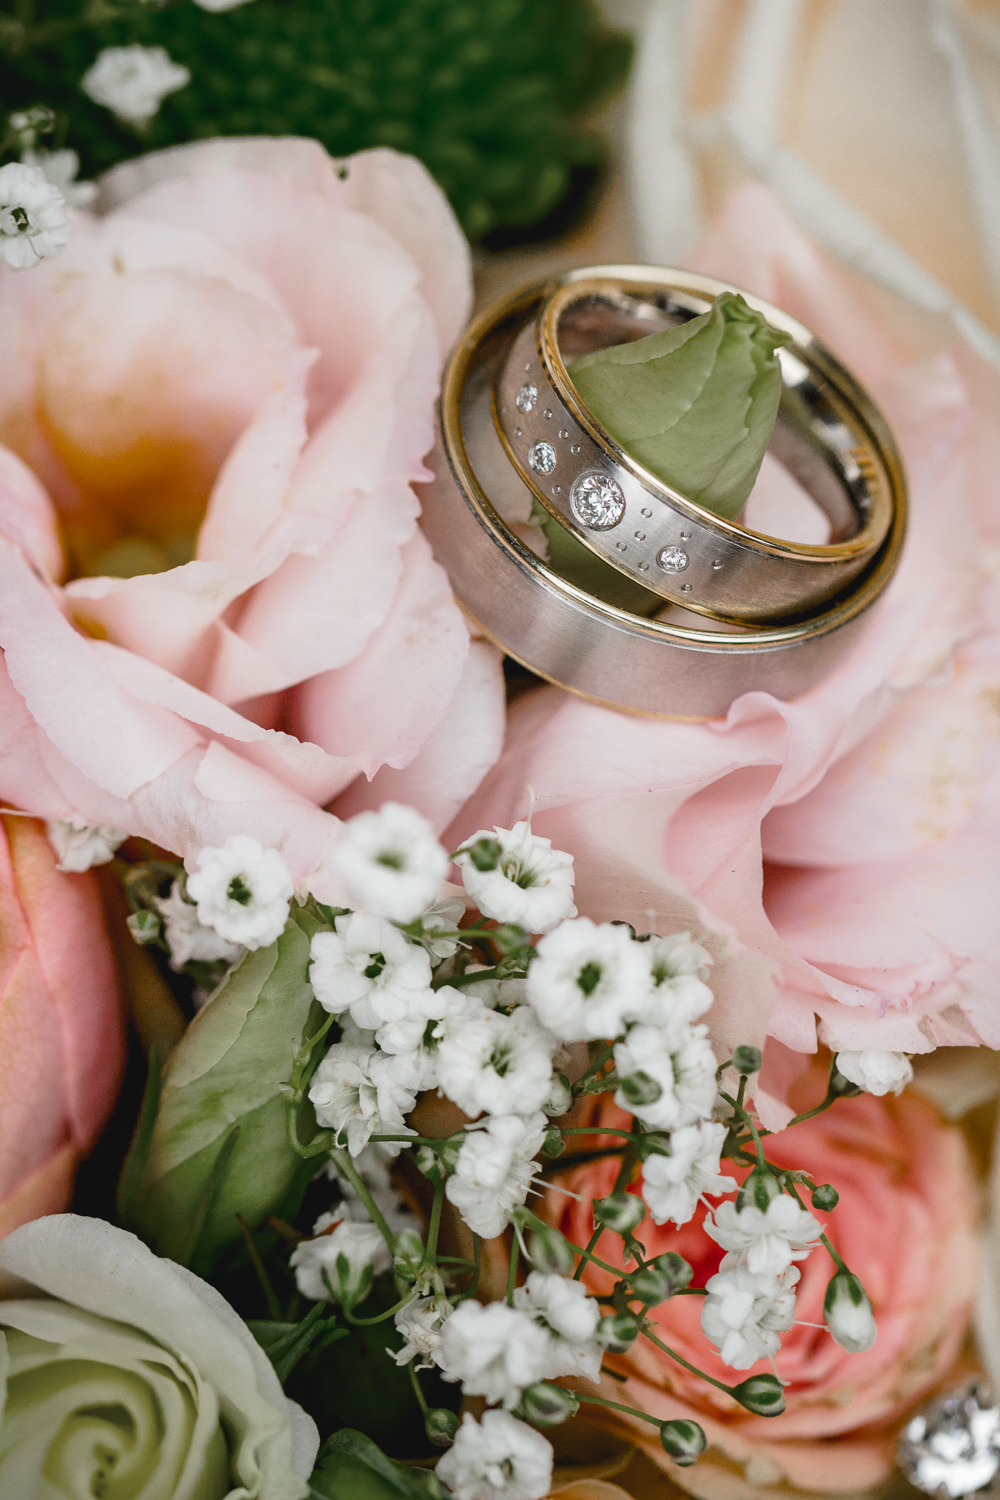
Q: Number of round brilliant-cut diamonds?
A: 4